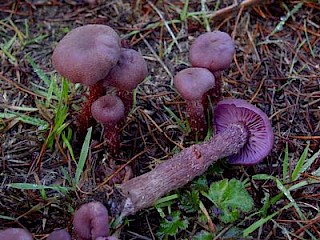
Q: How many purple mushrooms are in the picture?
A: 9